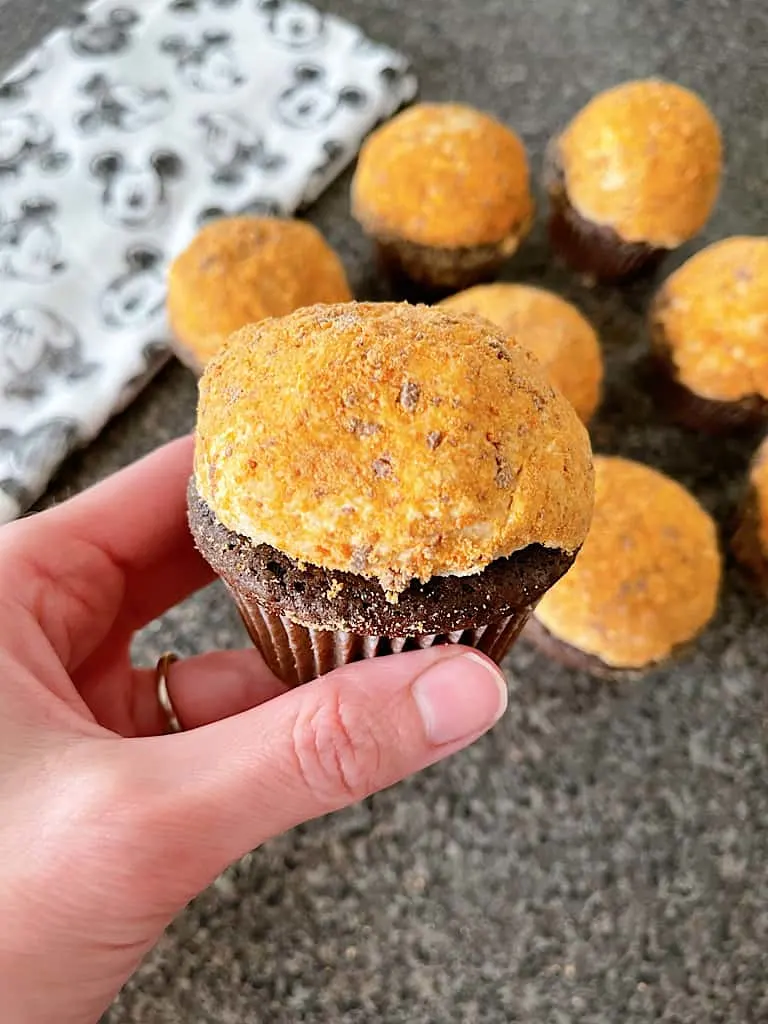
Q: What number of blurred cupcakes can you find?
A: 7